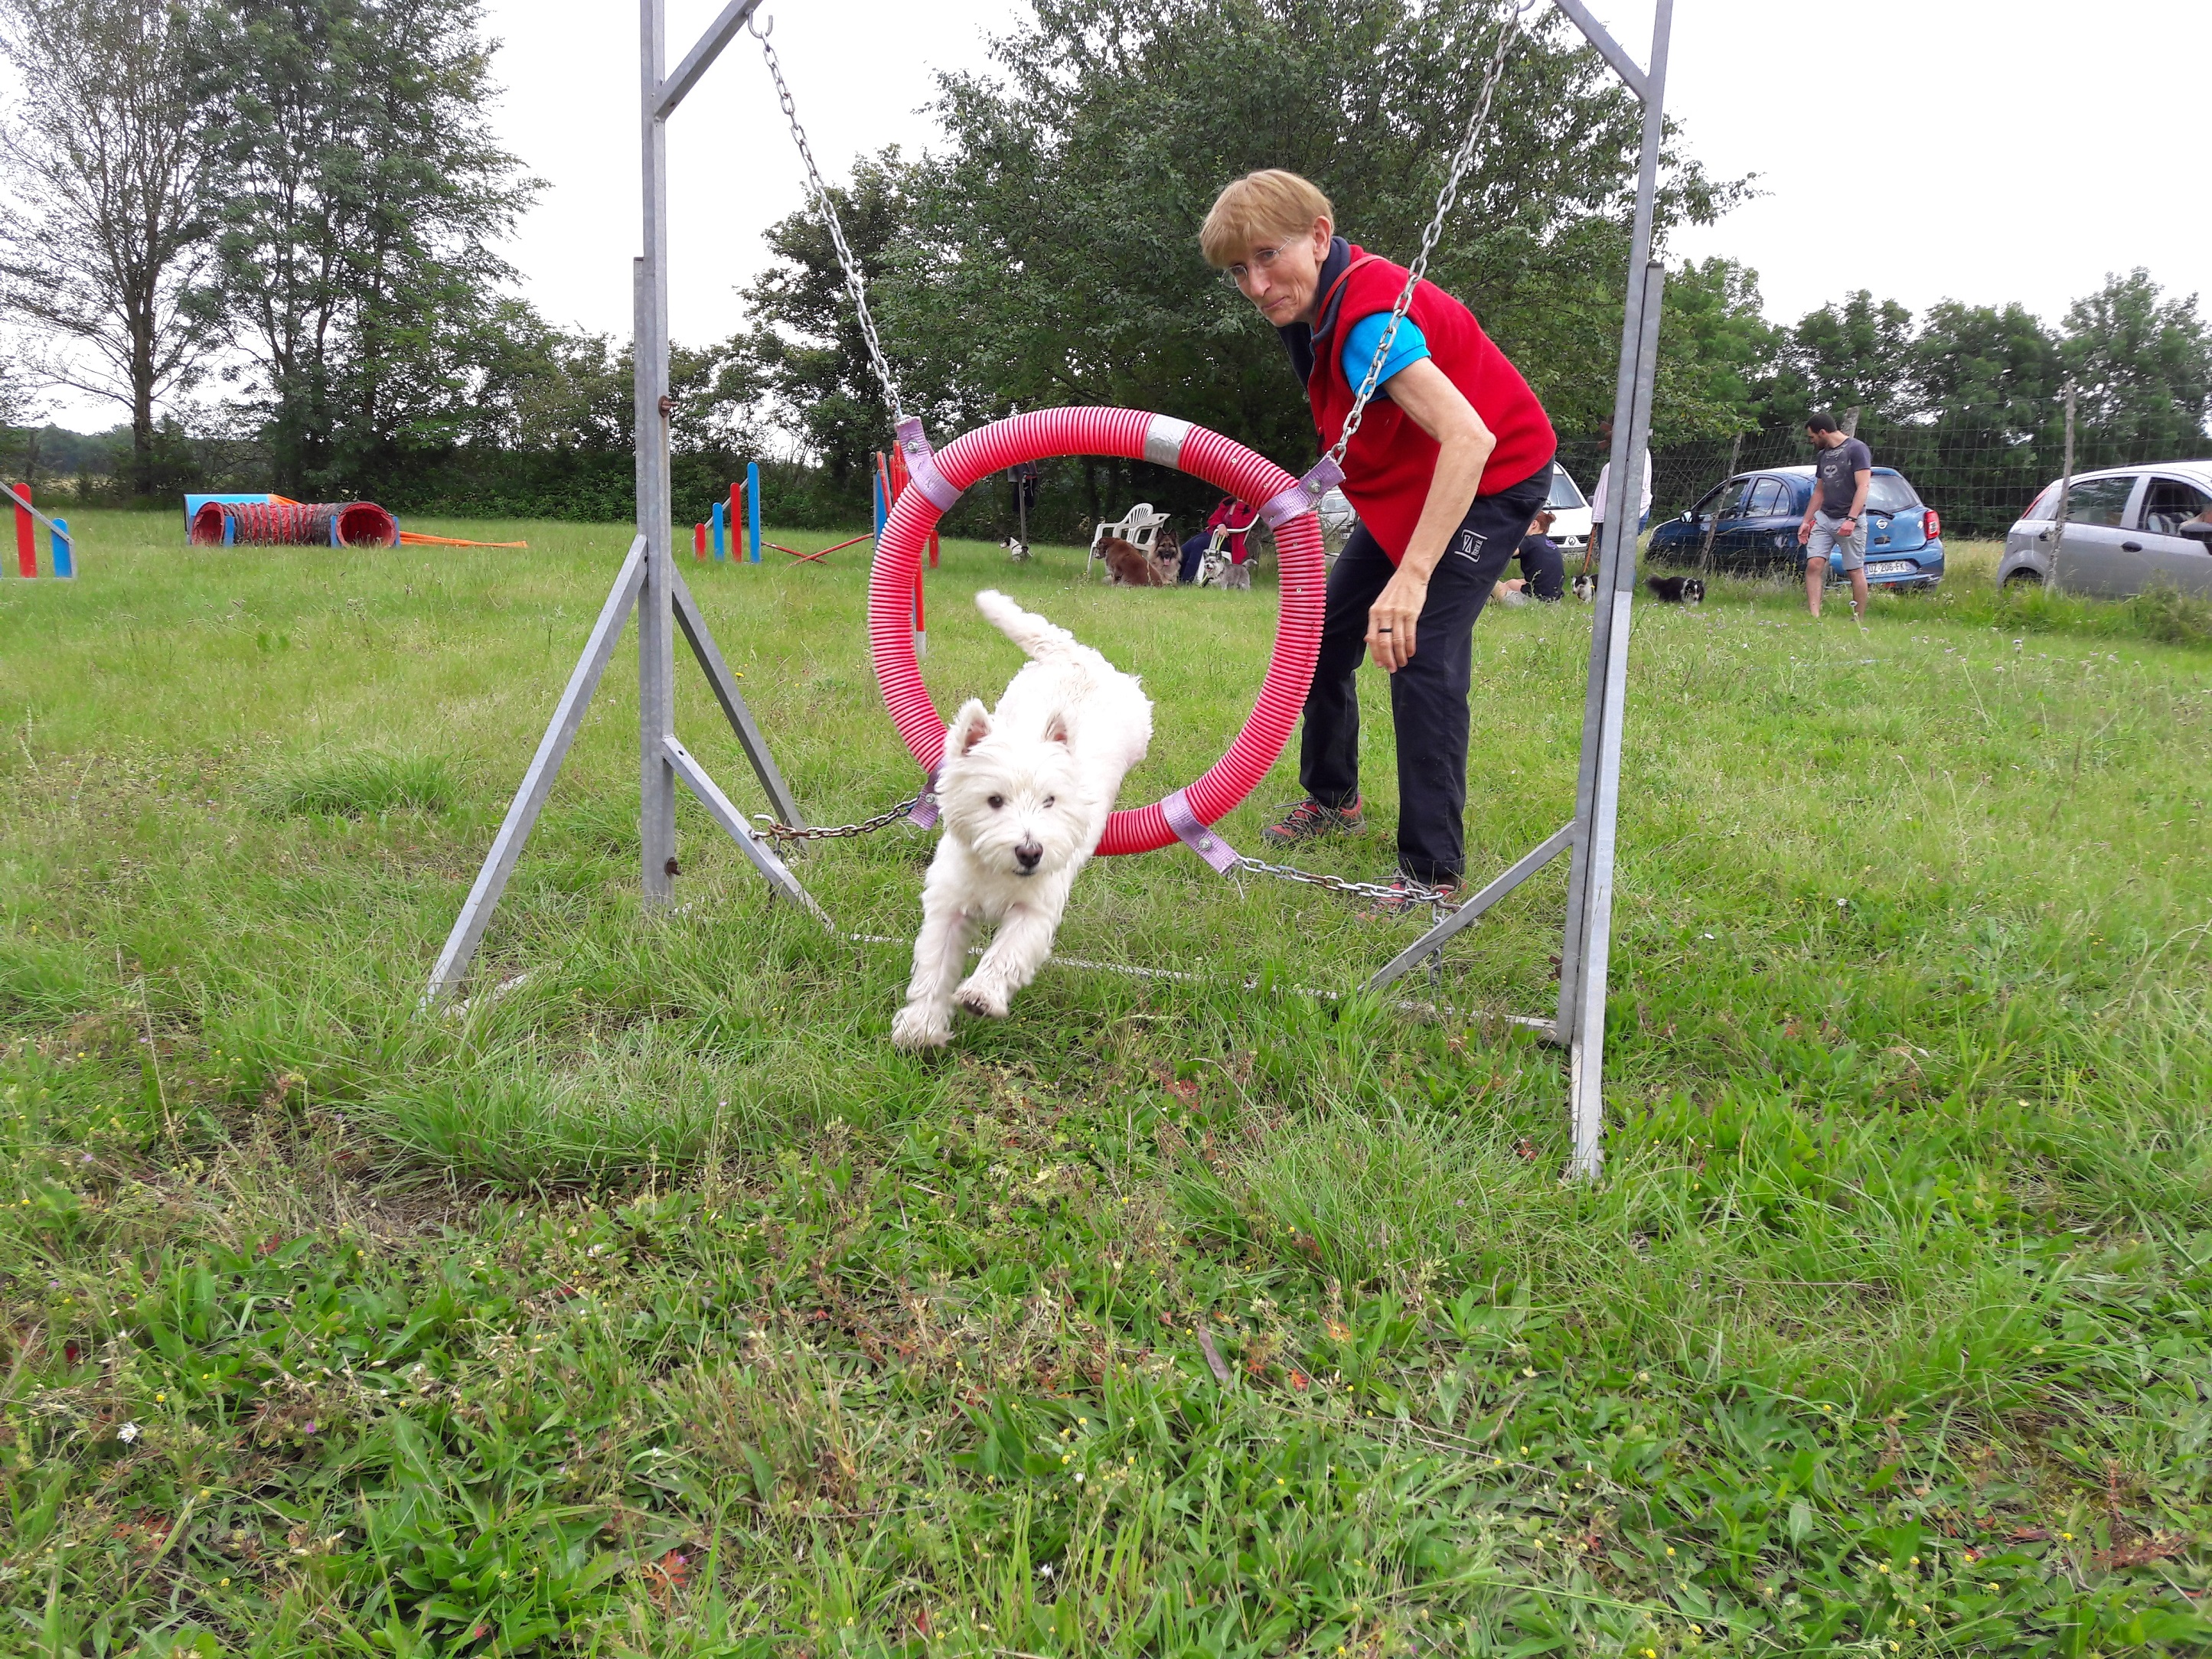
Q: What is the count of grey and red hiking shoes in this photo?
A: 2